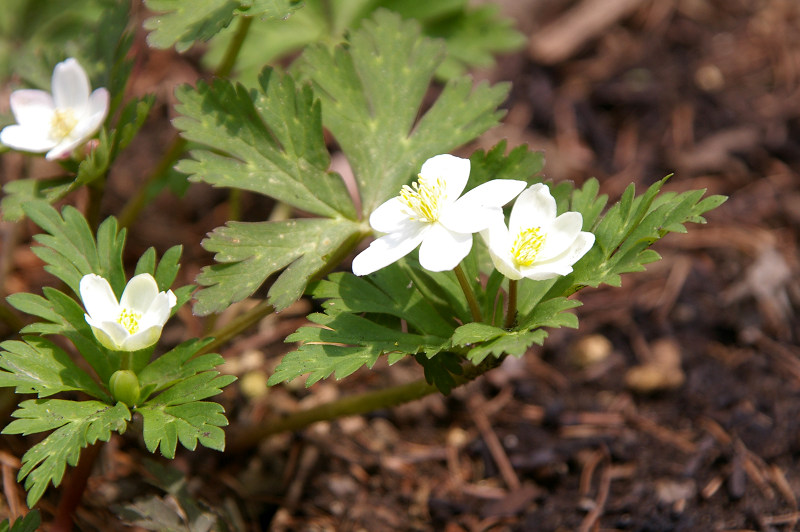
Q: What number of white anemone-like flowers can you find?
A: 4